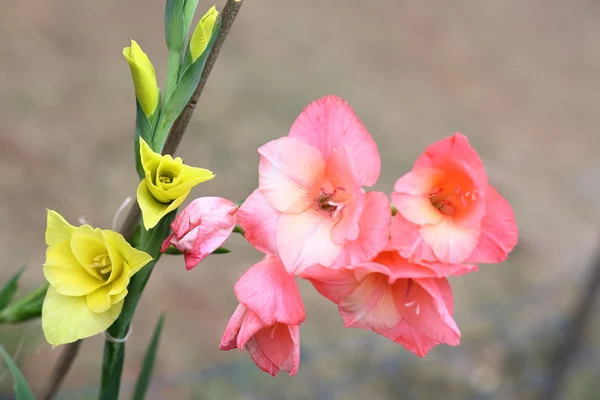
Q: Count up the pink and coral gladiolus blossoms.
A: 5